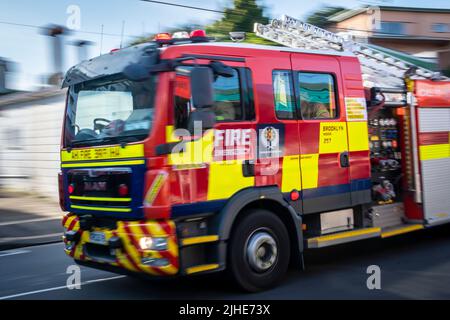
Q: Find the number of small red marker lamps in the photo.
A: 3